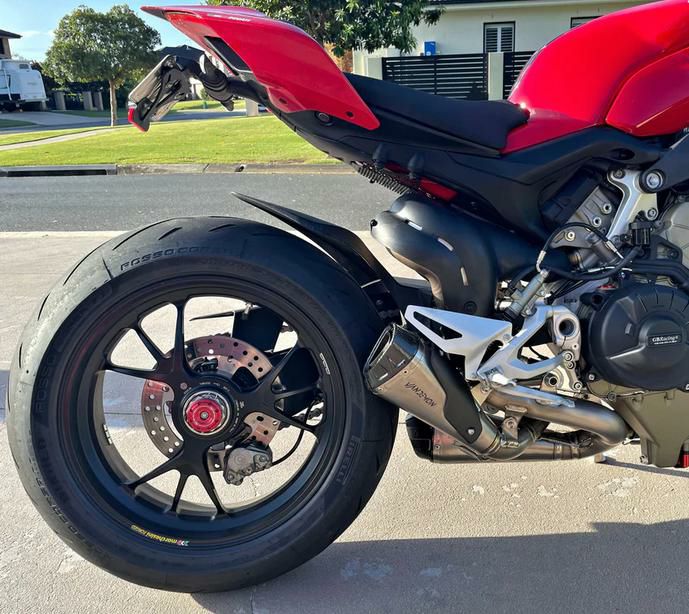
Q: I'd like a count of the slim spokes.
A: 9